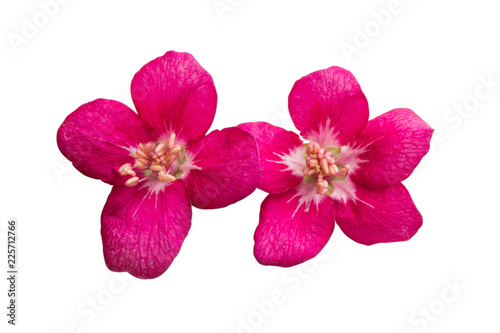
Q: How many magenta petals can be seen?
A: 9